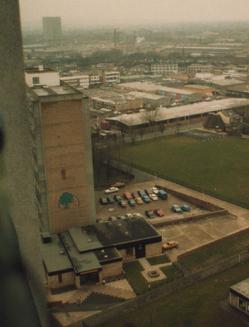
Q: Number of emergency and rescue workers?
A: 0